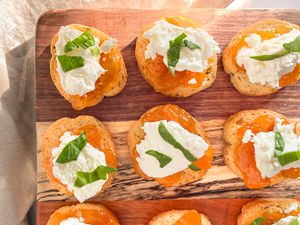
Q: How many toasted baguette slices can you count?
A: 9